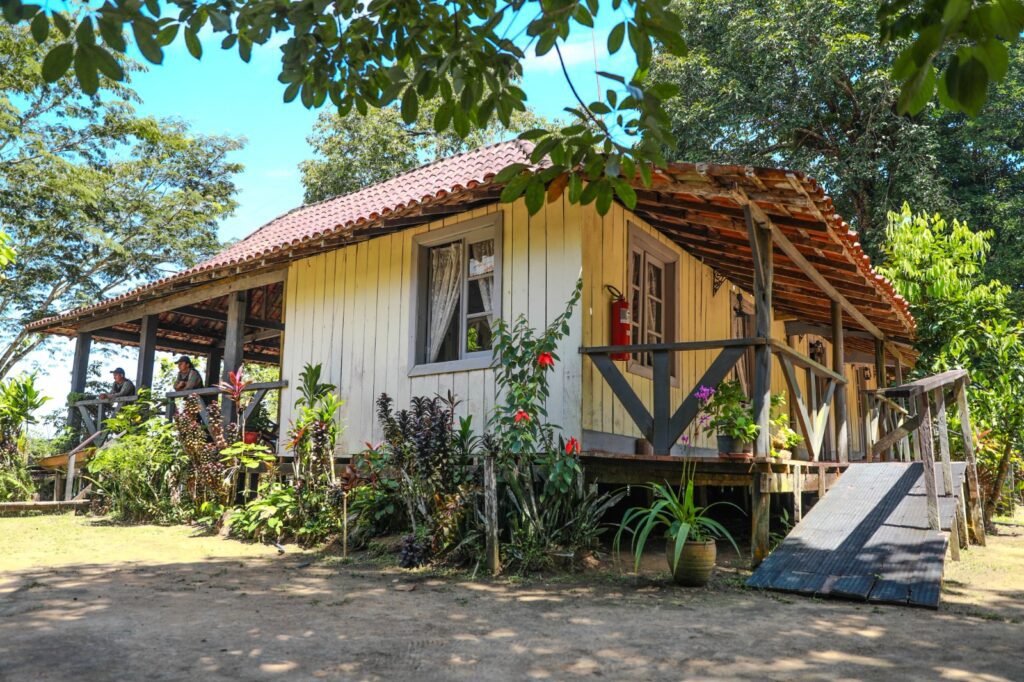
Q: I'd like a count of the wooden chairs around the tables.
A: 0